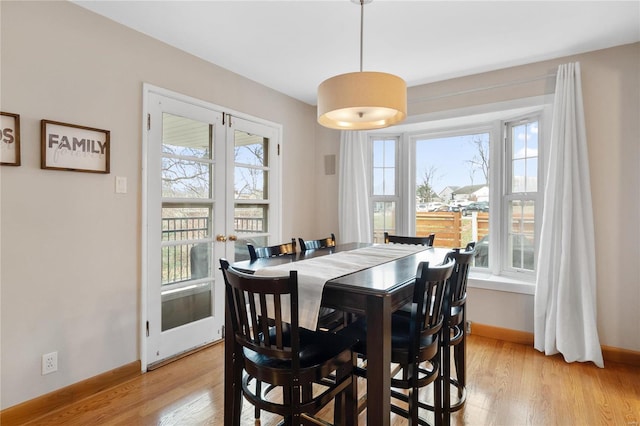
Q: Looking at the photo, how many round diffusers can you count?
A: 1